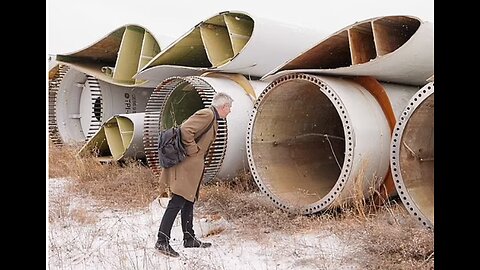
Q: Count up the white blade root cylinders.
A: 4